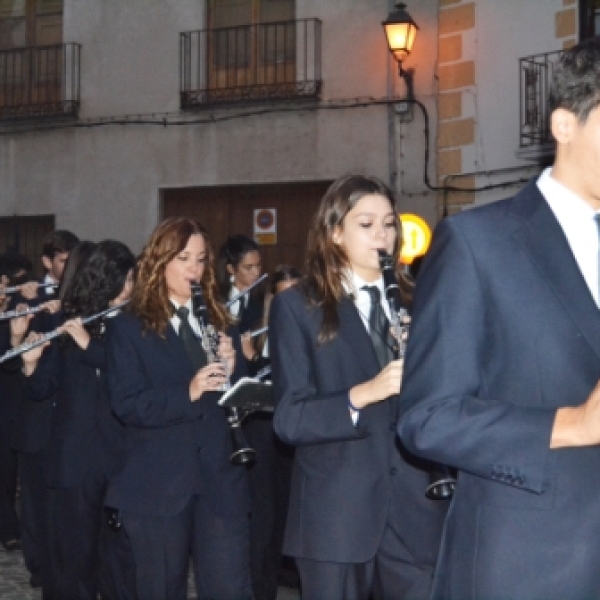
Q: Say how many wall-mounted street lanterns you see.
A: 1